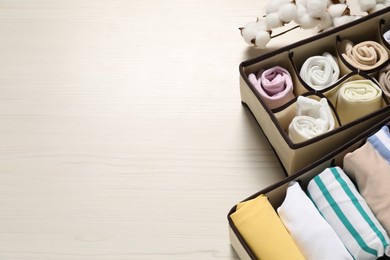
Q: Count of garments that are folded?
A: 5